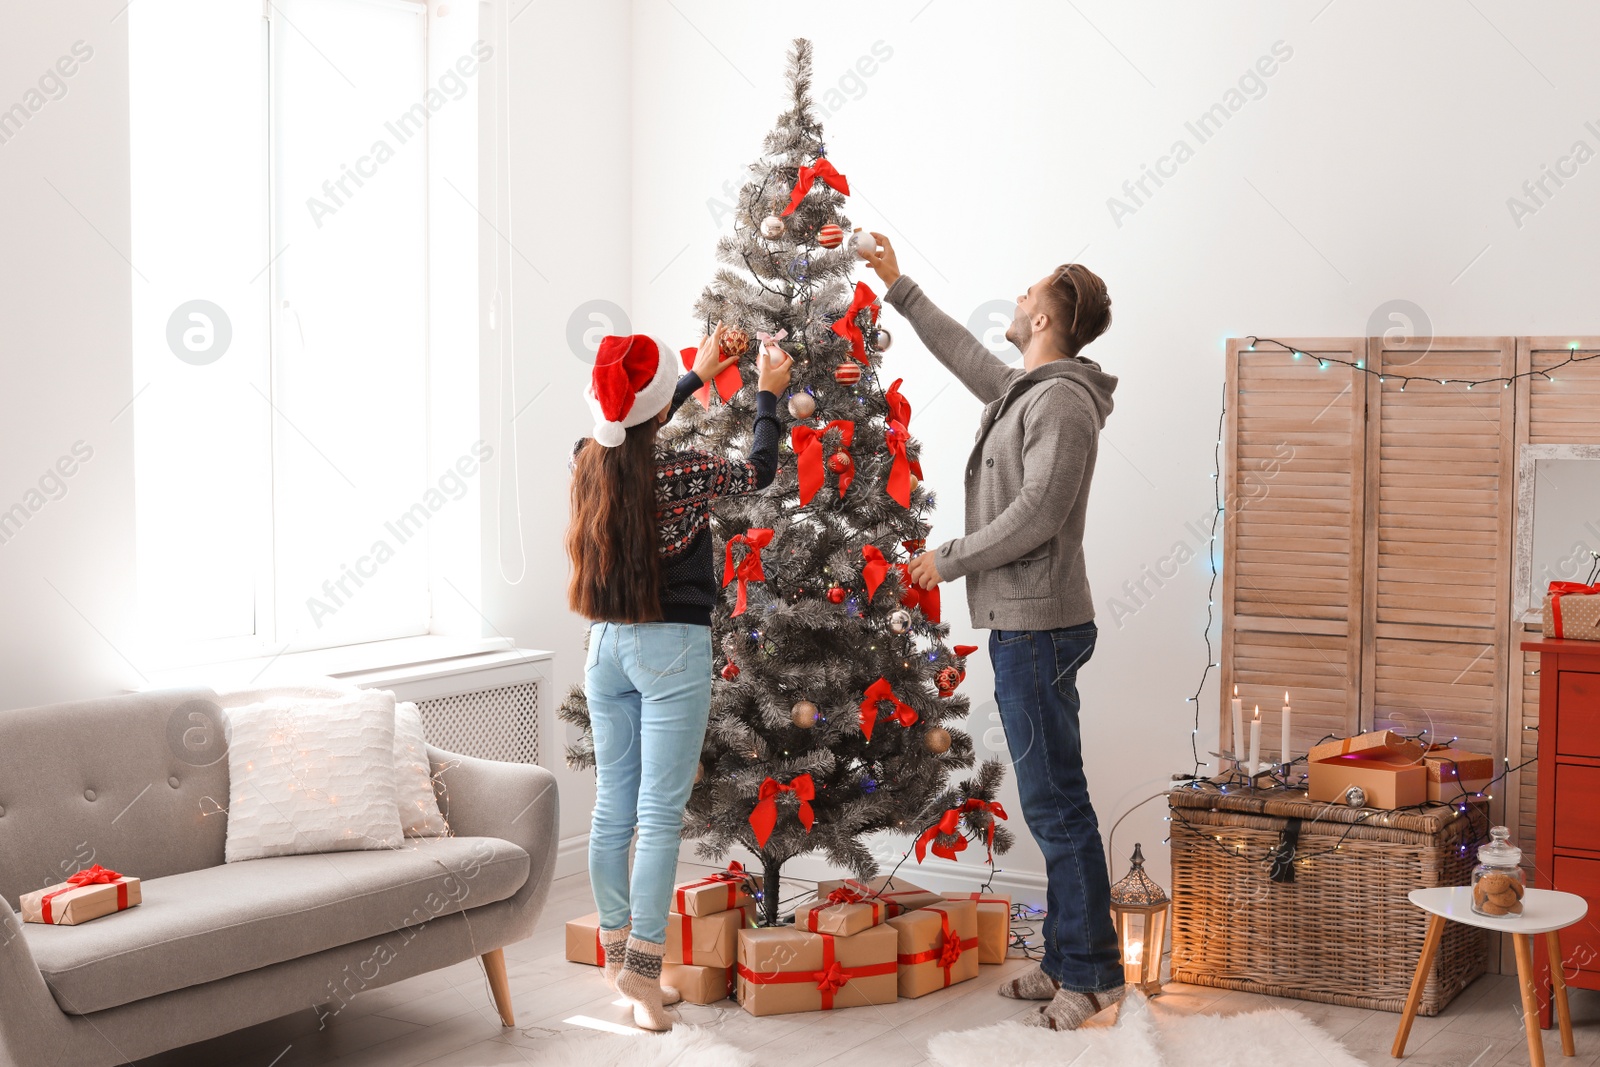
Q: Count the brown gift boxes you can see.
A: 13